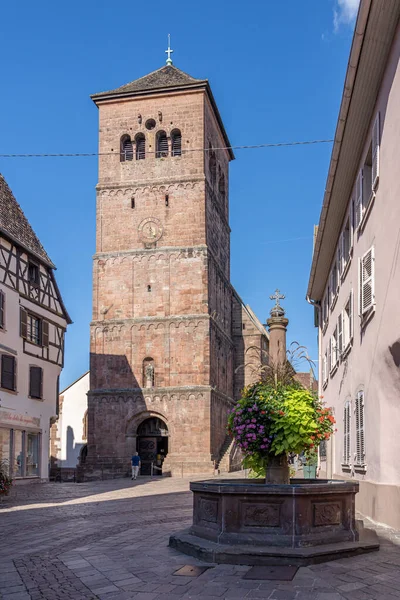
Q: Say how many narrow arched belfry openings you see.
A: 4